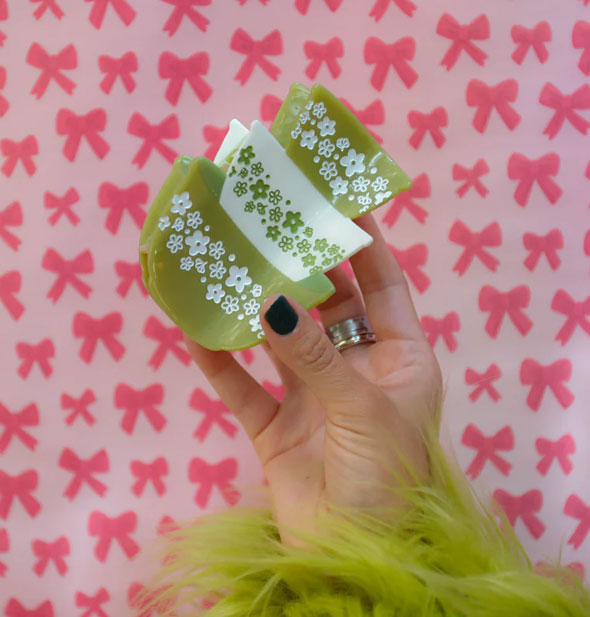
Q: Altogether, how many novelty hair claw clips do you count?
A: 1